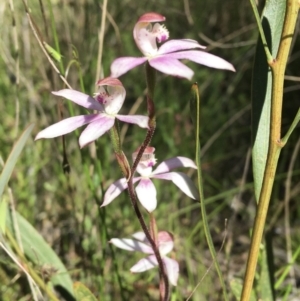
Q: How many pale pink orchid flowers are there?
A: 4